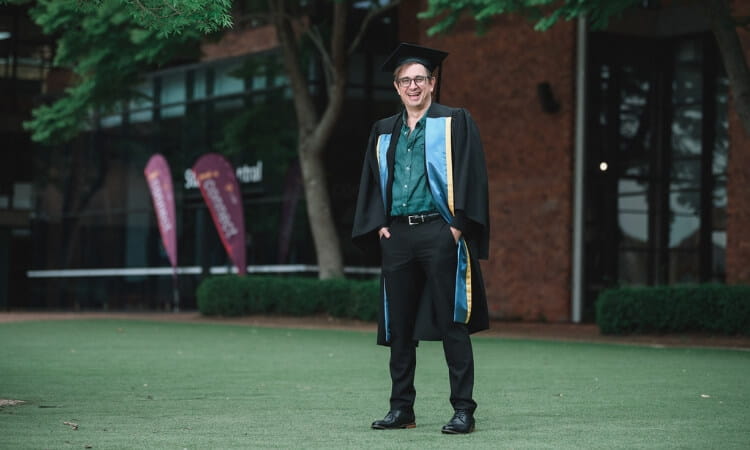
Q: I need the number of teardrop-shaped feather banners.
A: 2